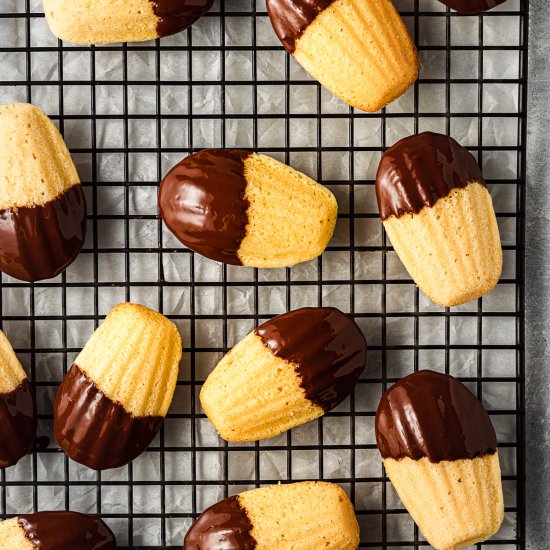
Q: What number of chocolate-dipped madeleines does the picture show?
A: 12